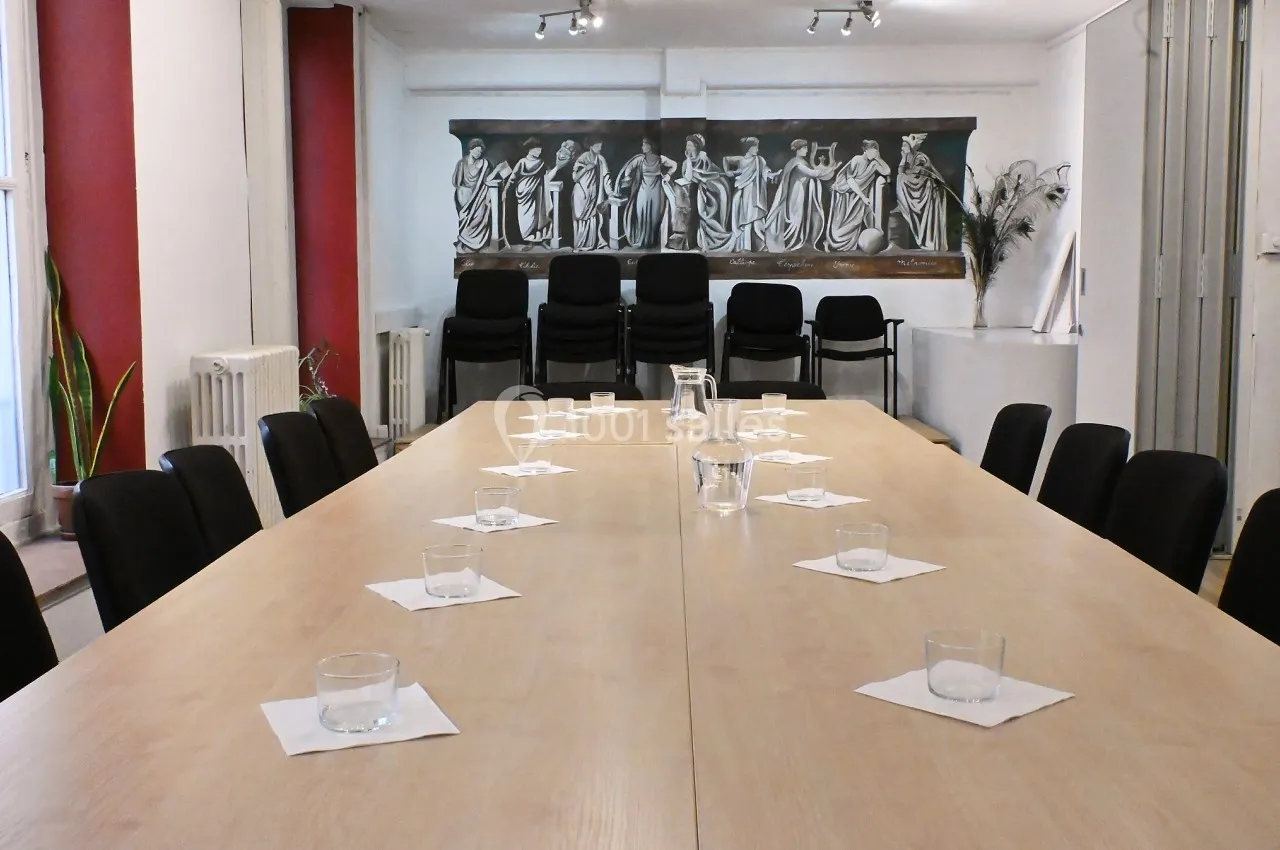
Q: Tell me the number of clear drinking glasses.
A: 13